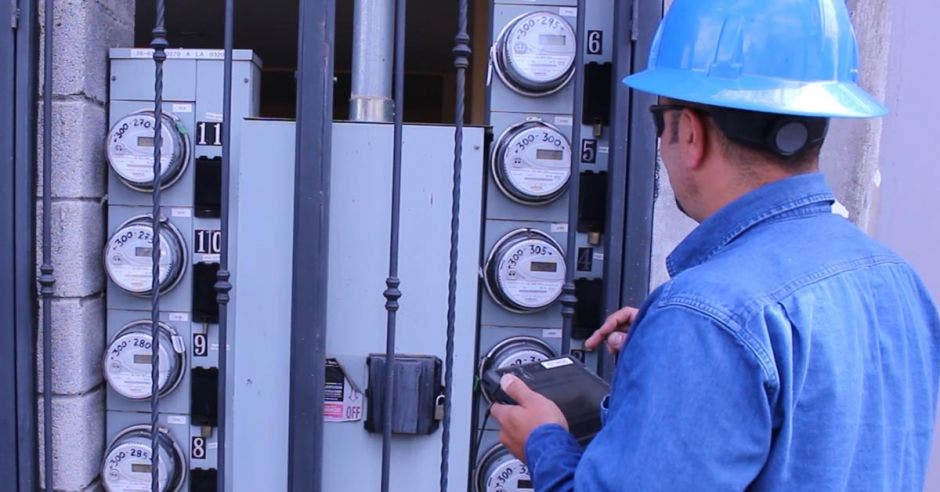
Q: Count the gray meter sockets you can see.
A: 9